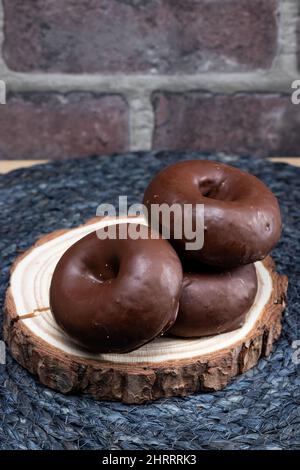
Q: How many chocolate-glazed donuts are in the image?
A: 3